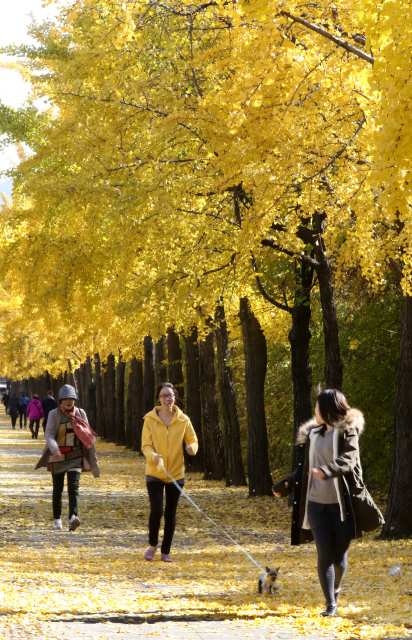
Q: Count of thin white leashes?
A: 1